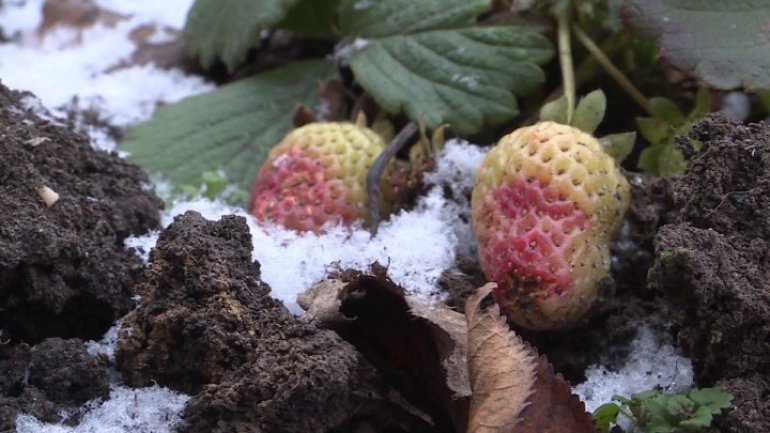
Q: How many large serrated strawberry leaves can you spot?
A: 4